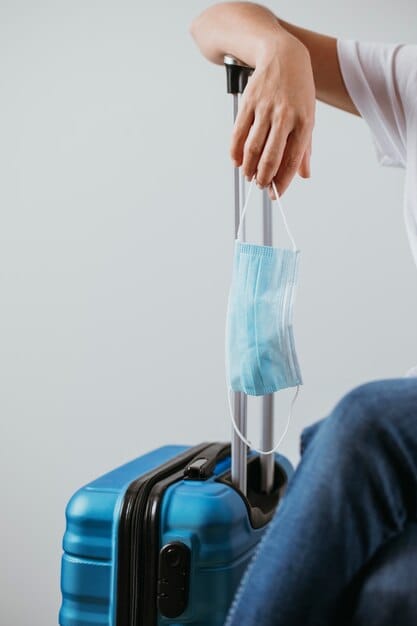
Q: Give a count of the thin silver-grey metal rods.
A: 2